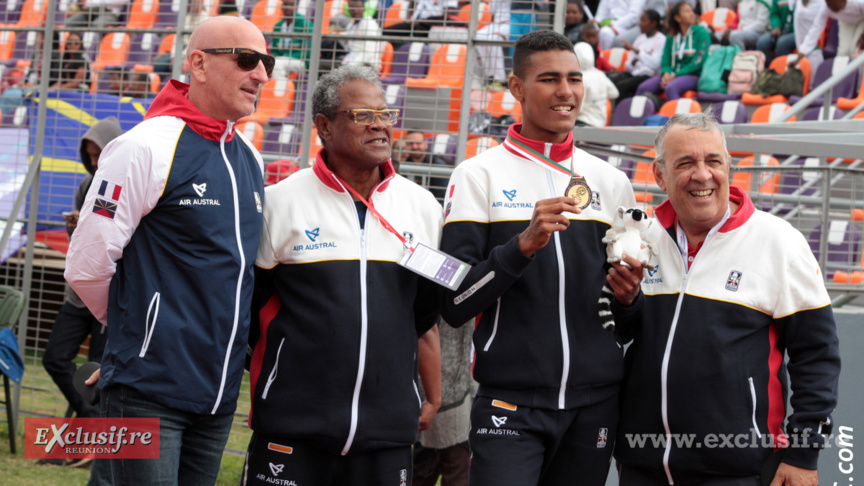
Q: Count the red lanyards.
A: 1